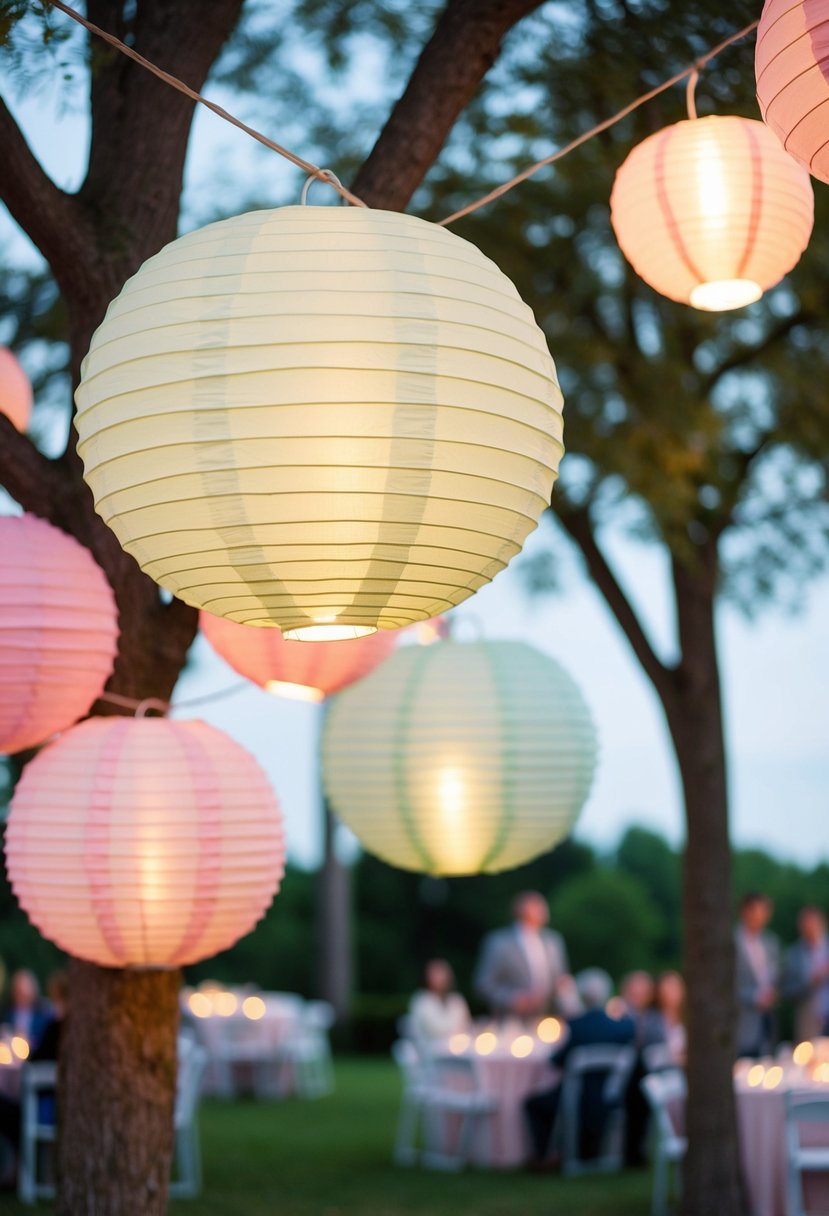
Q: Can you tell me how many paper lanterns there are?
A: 8